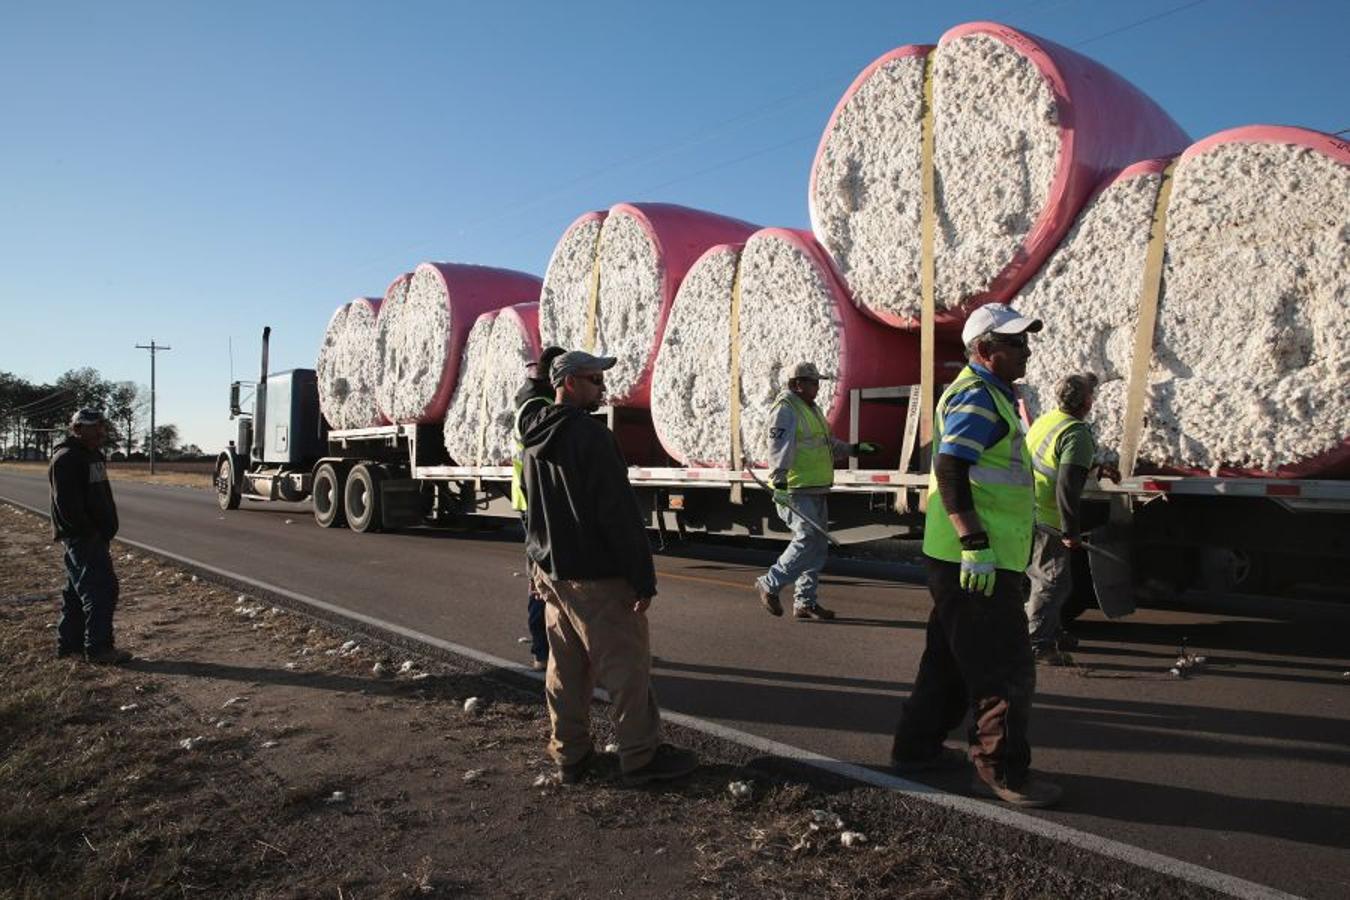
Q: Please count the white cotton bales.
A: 7